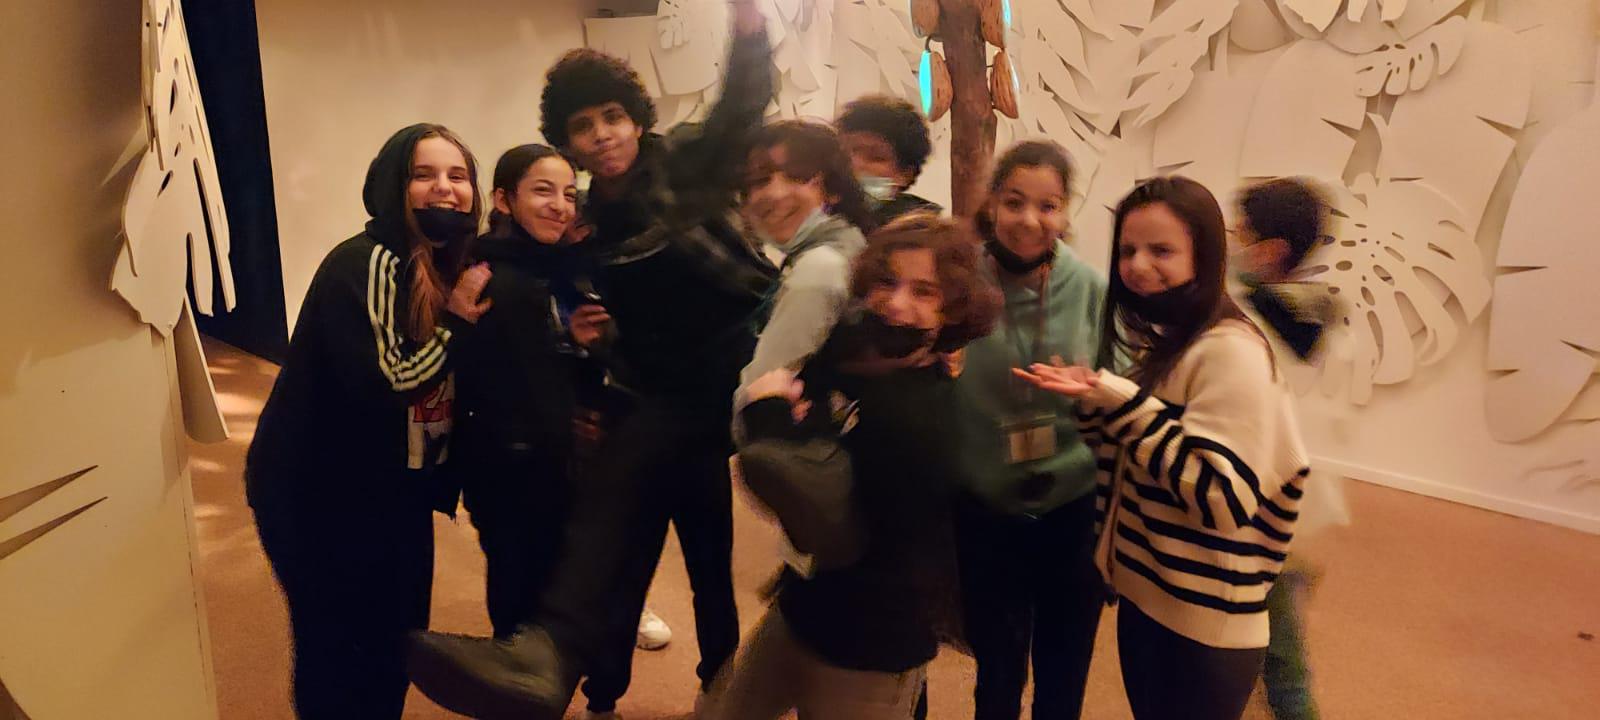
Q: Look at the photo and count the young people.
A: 9